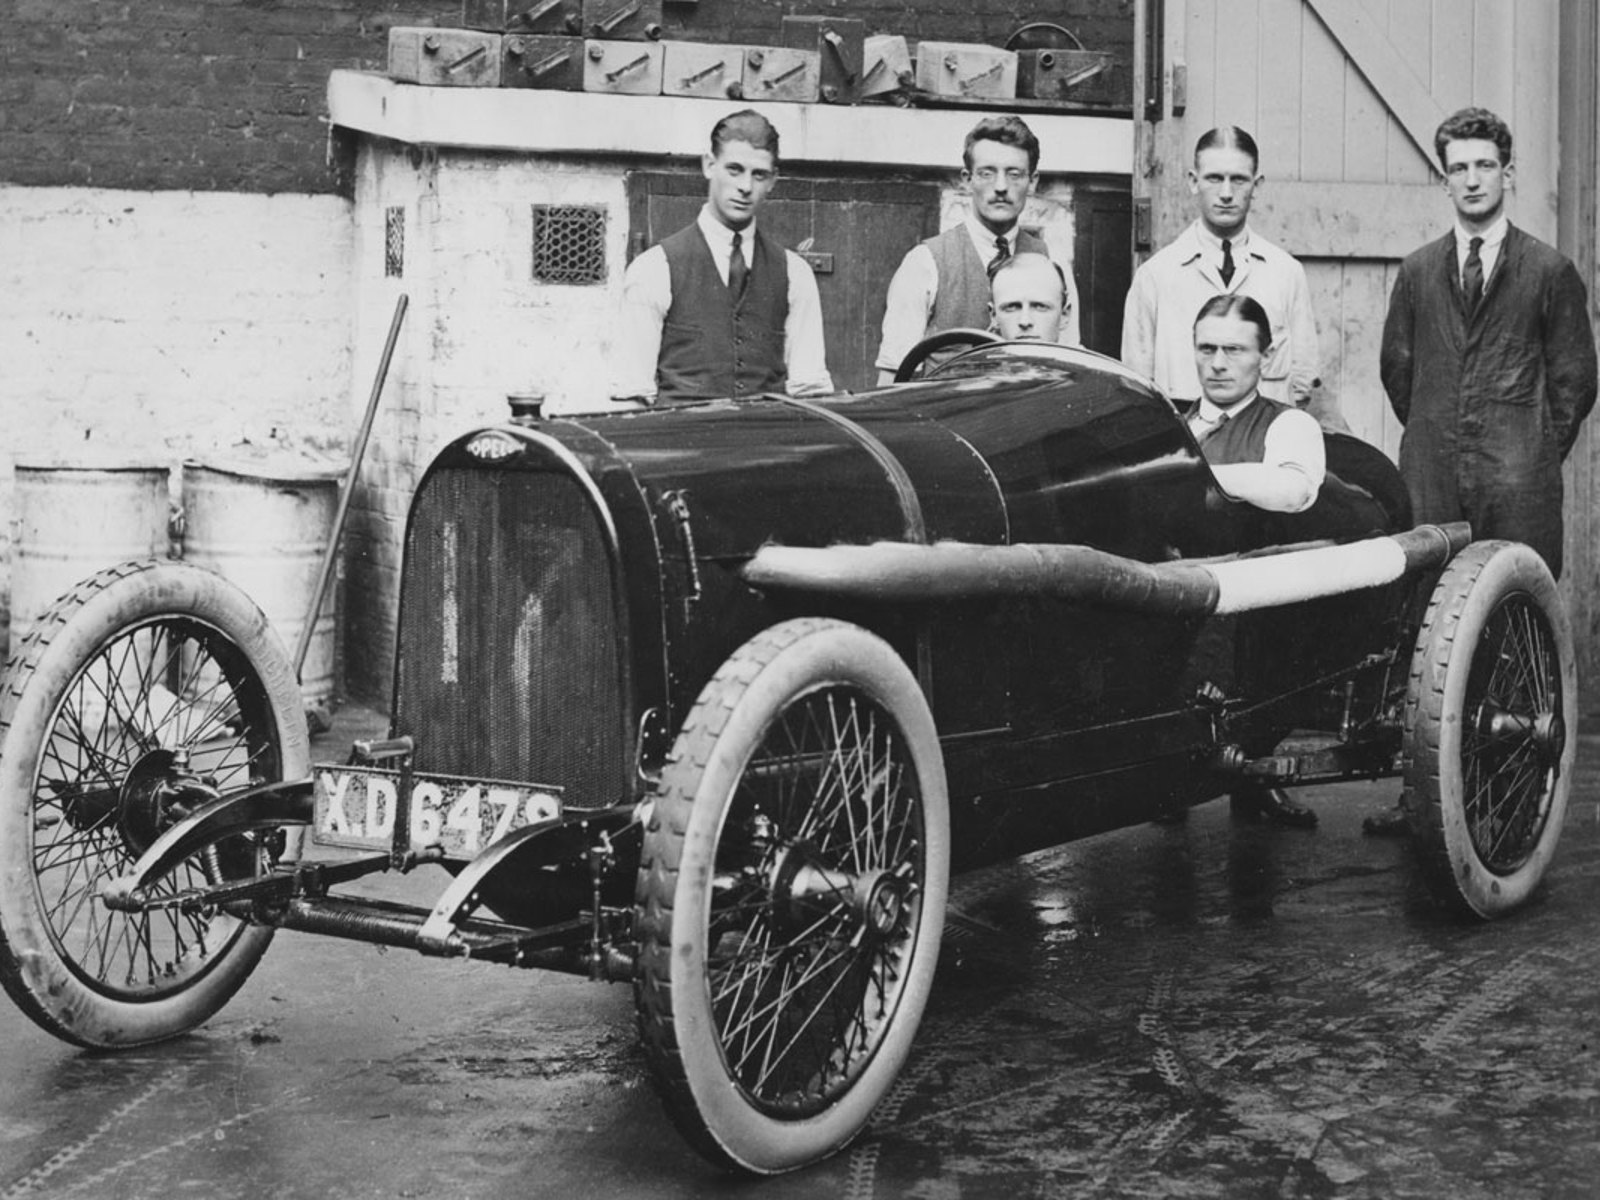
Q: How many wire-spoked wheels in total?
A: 3